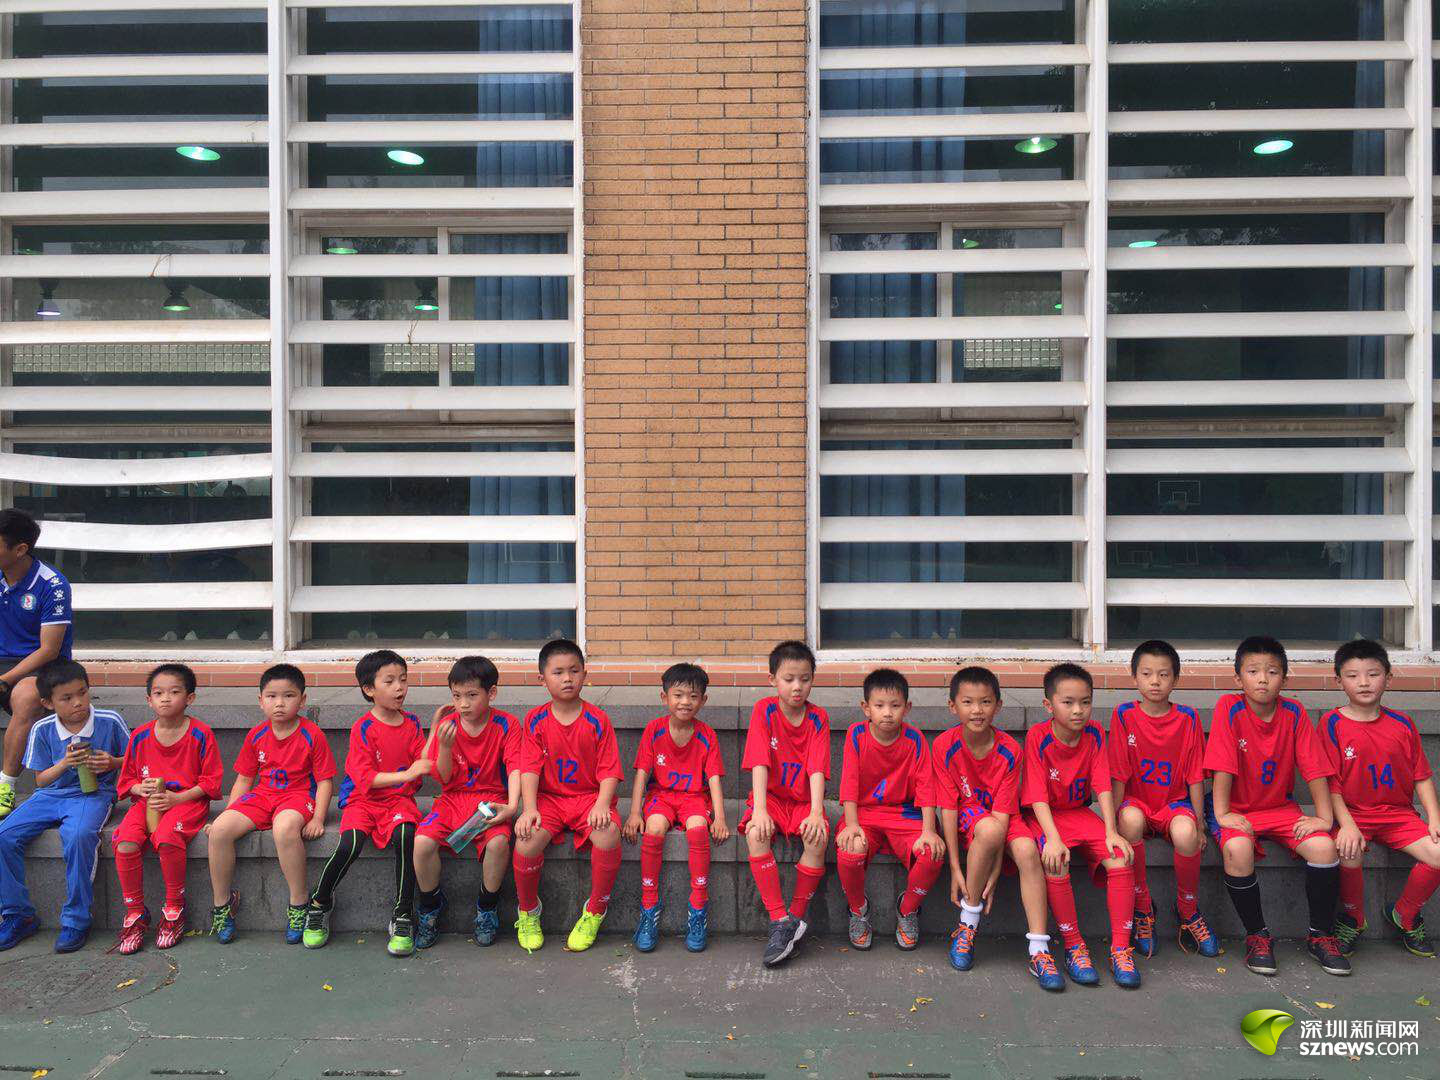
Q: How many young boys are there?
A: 14